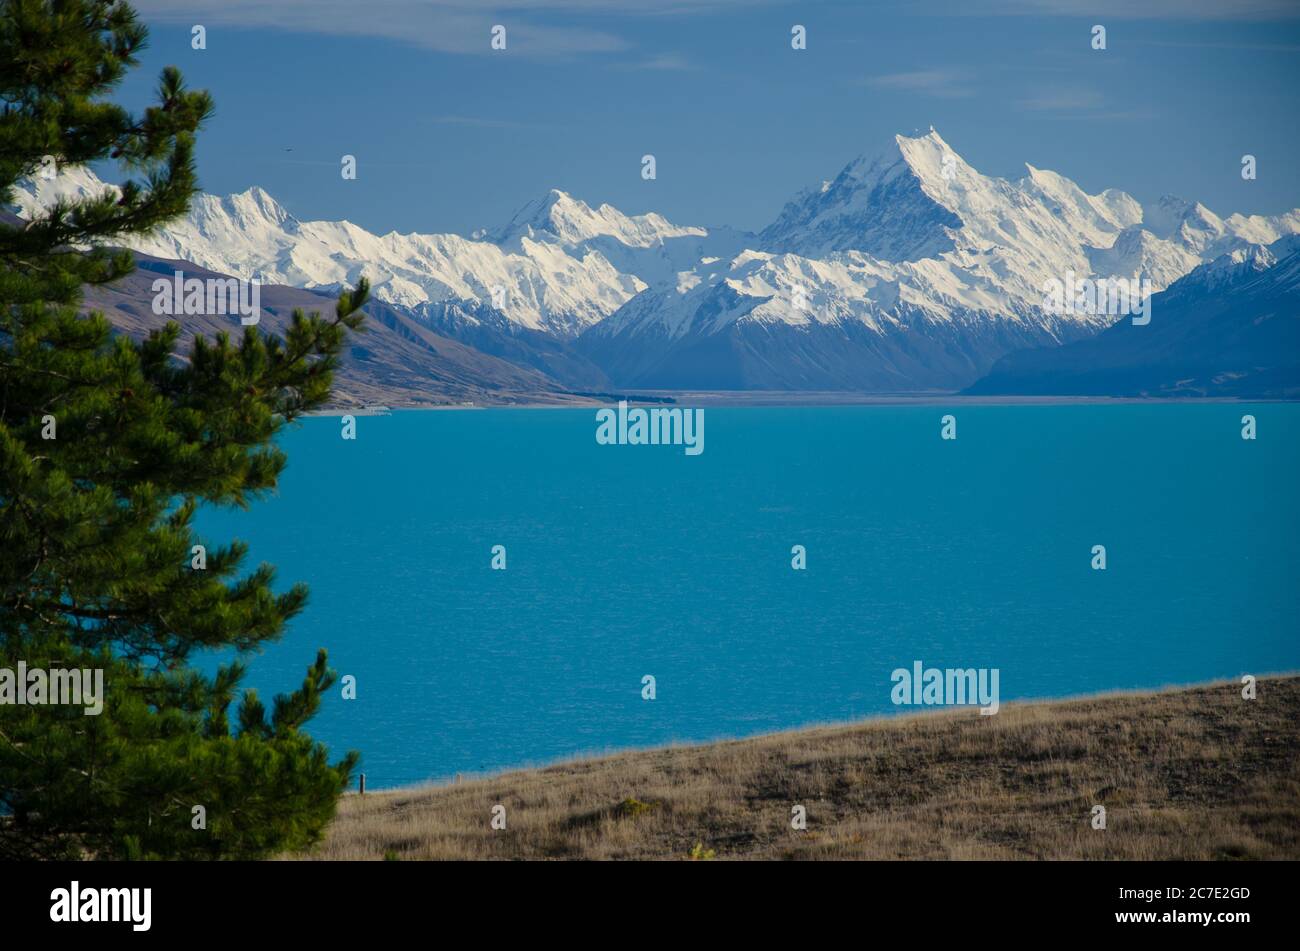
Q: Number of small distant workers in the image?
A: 0